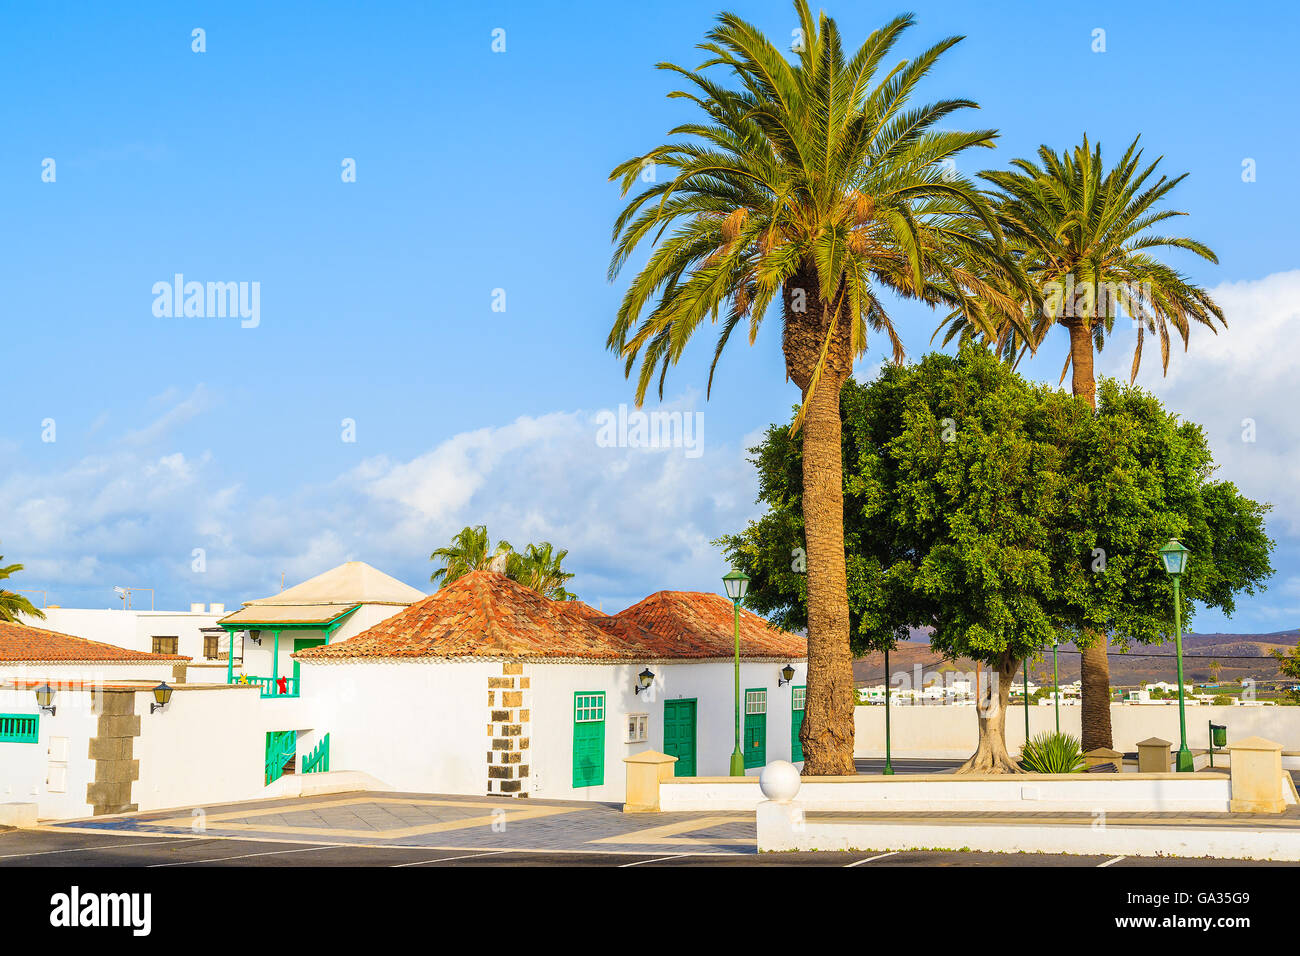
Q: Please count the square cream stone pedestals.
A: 4